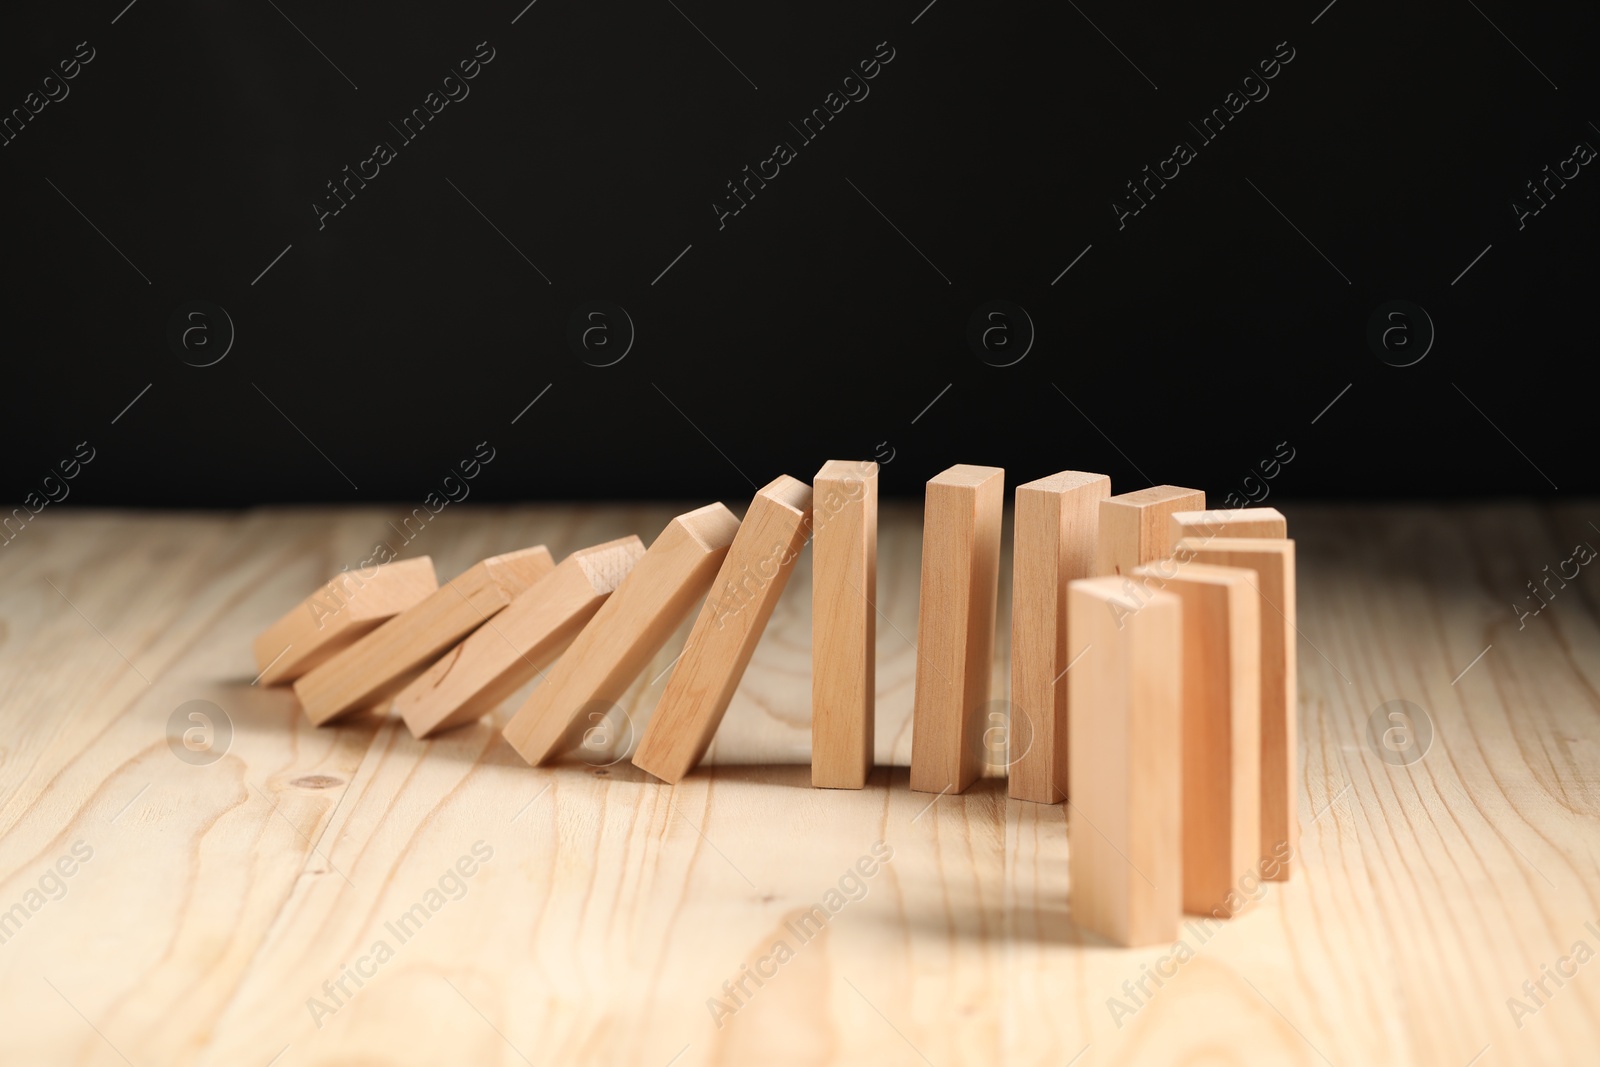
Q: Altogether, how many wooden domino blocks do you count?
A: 13